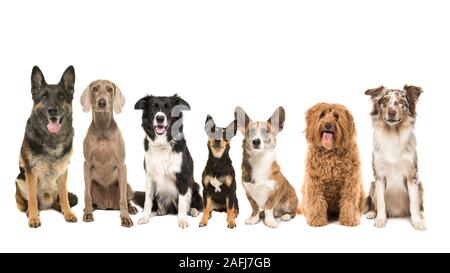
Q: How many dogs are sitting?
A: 7